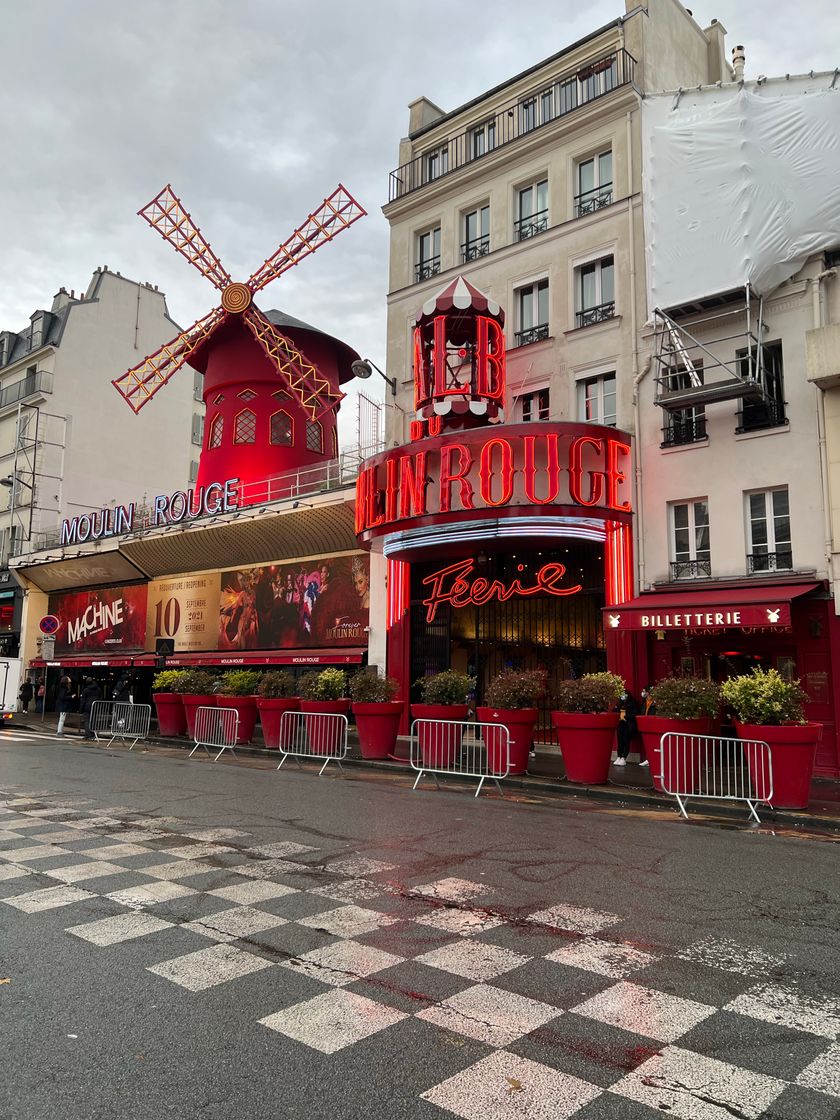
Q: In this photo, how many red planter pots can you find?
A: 11